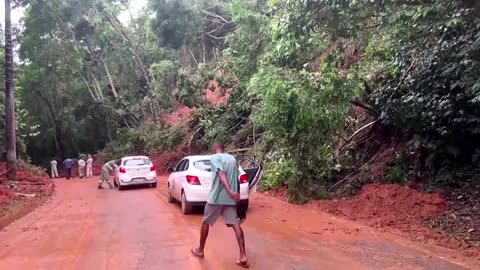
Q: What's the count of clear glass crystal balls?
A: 0